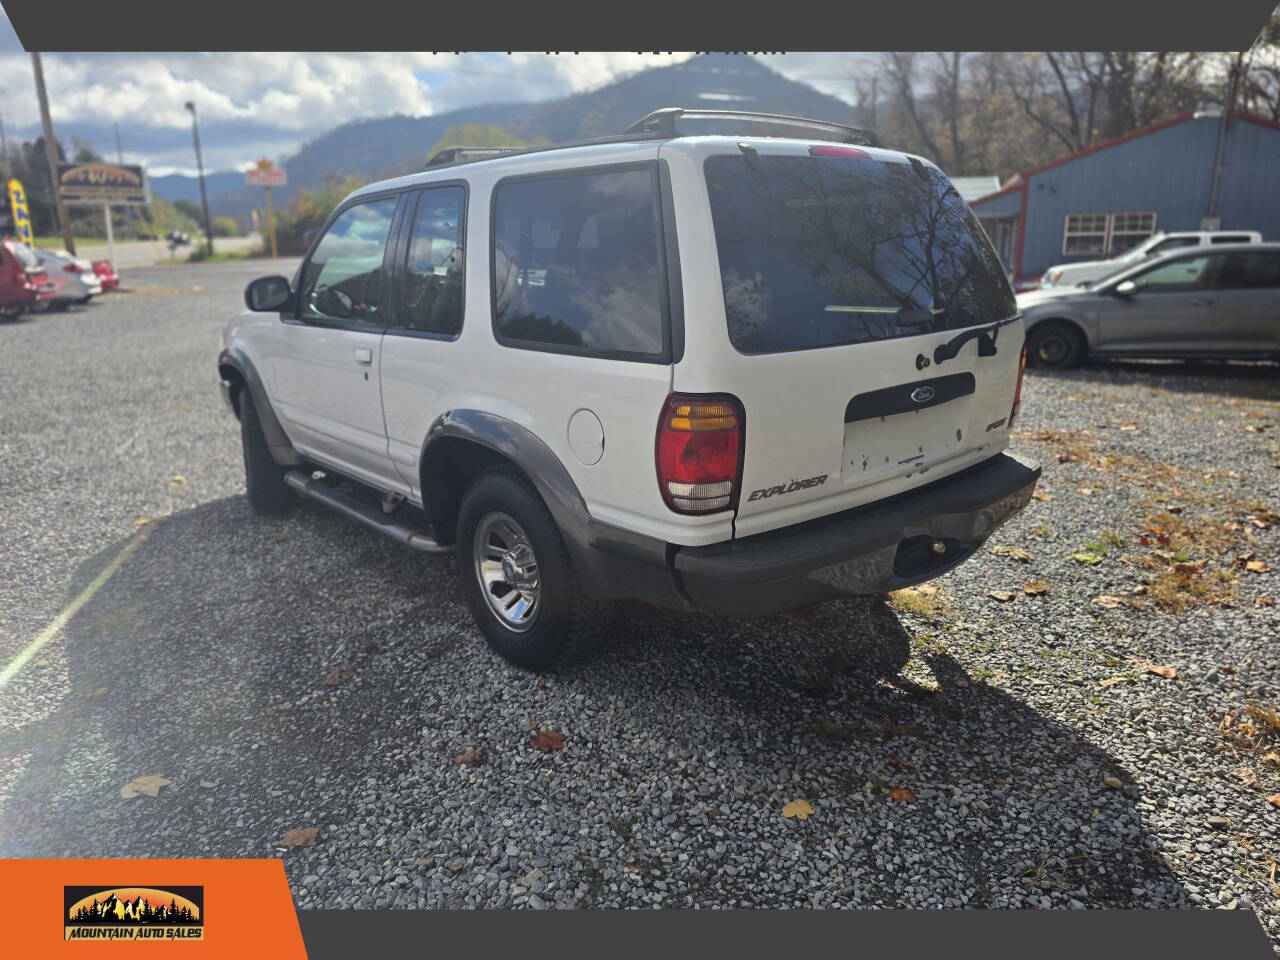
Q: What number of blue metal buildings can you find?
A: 1